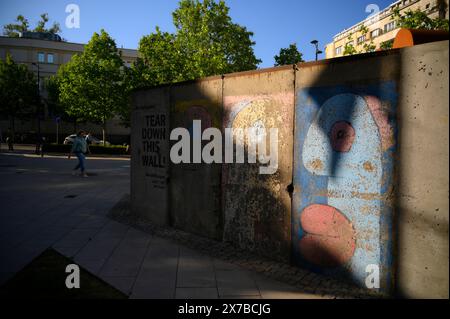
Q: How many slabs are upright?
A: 5